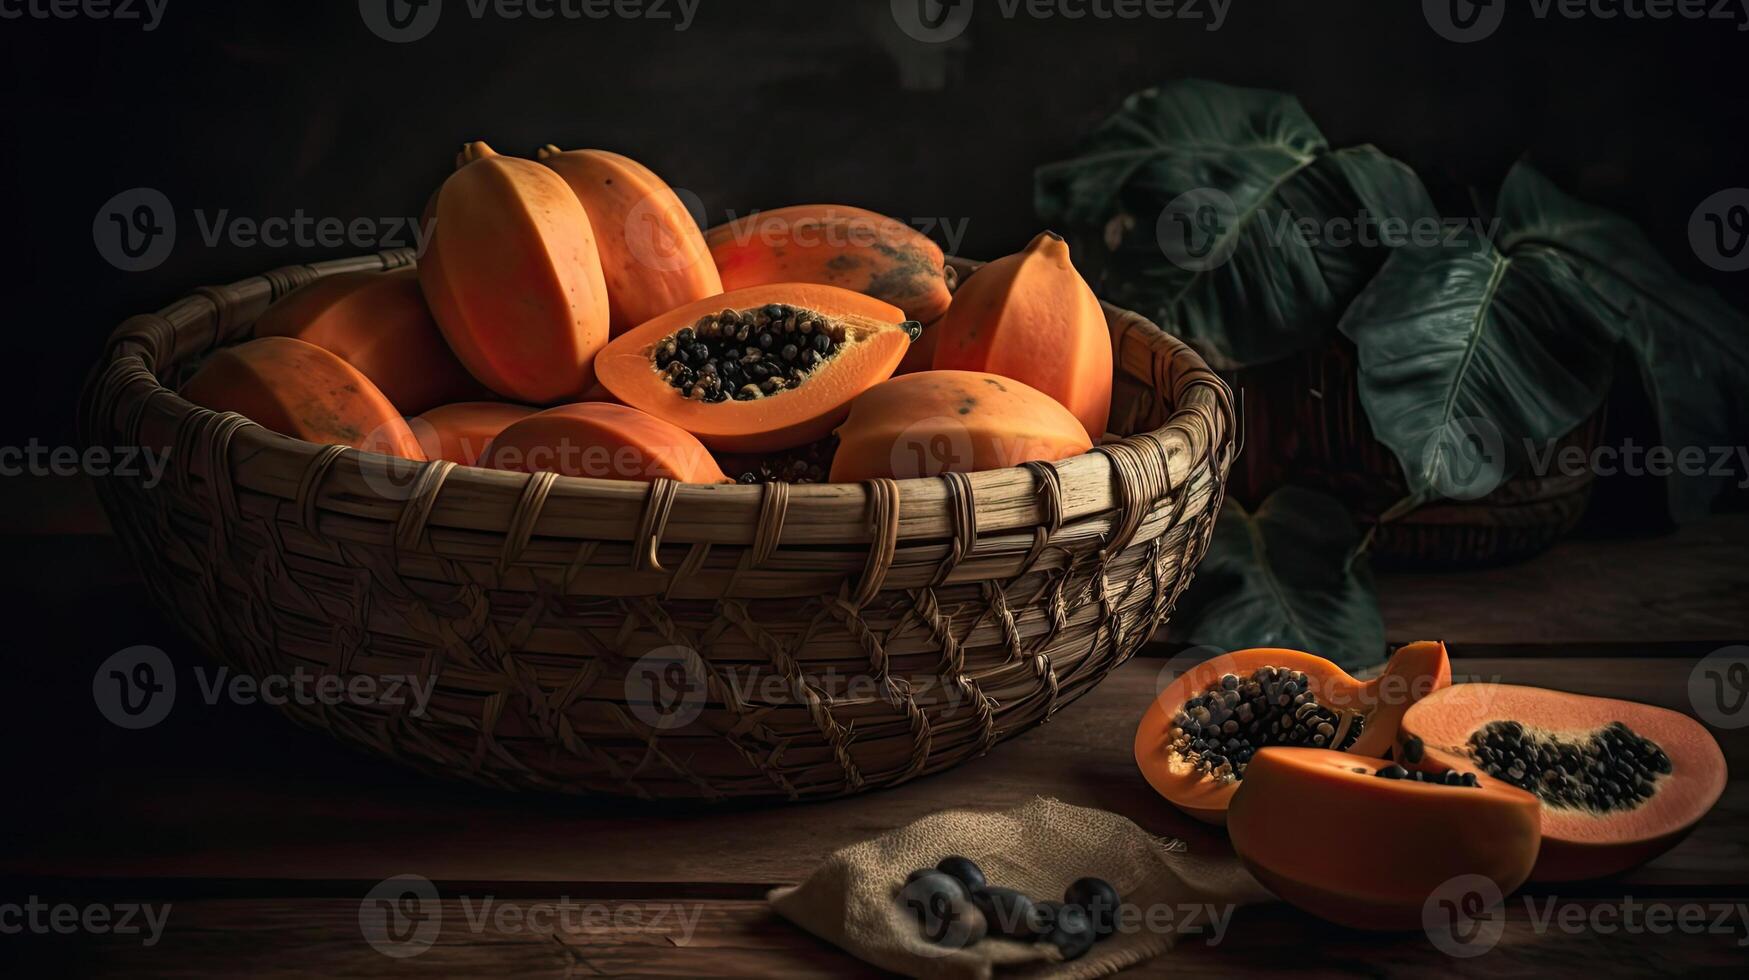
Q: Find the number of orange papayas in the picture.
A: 13